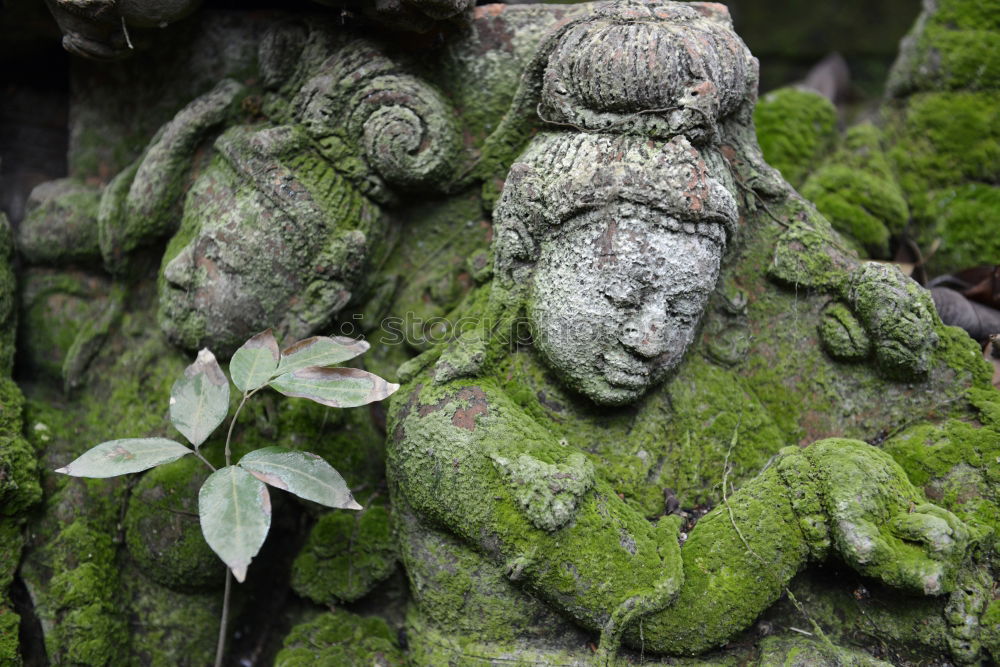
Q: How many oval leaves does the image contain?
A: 7